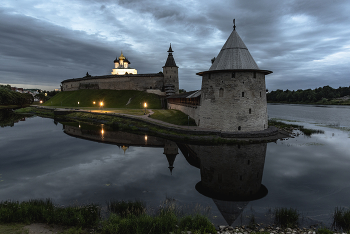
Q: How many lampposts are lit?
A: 5